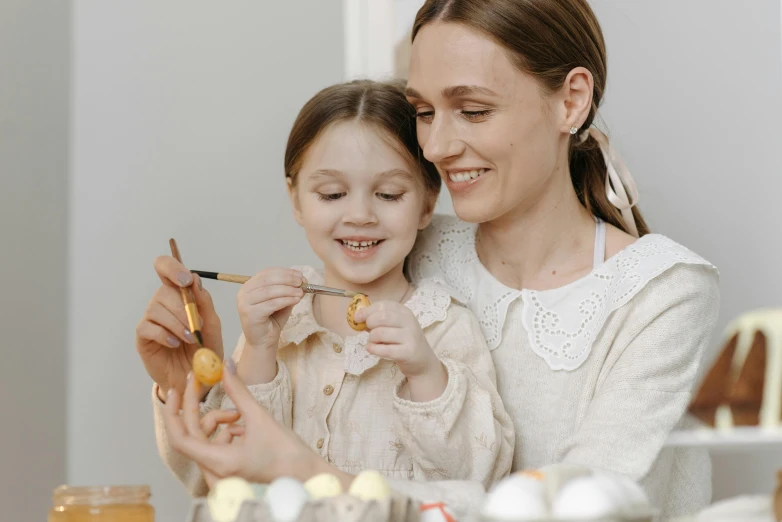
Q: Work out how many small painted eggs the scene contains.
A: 2